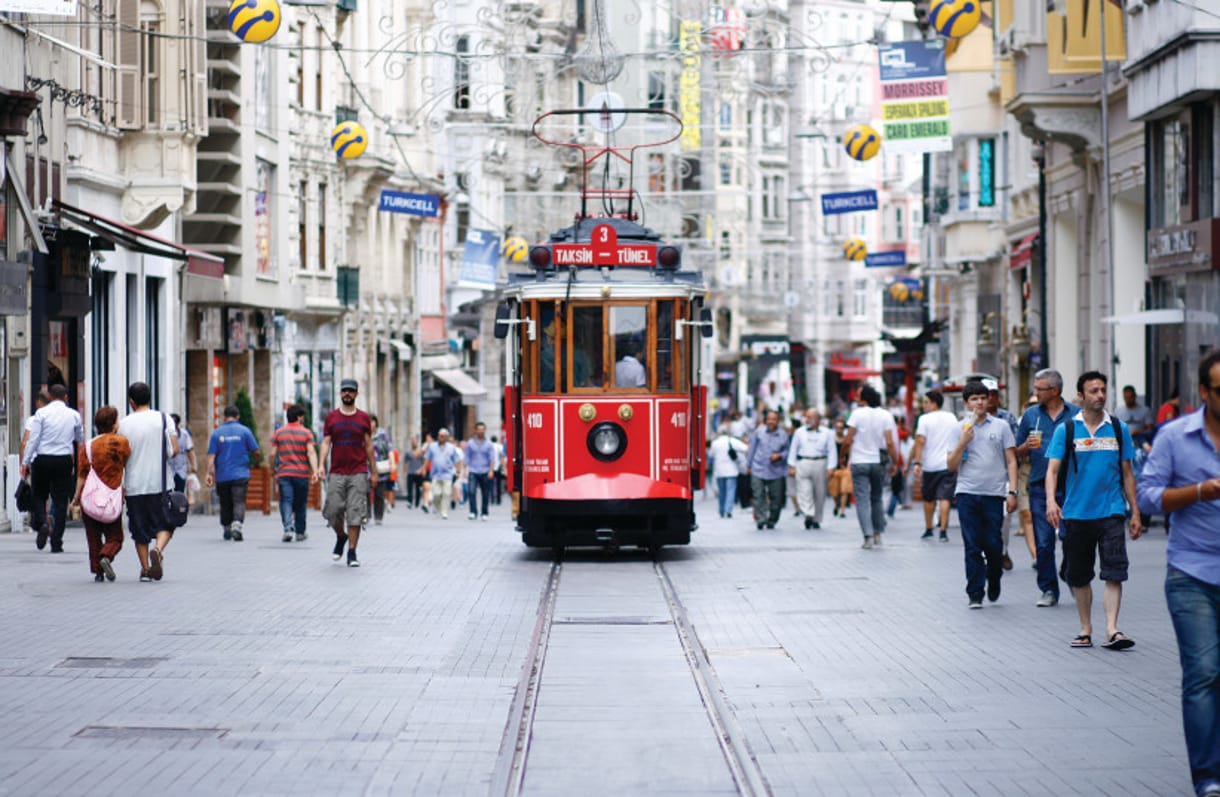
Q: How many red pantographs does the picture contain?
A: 1